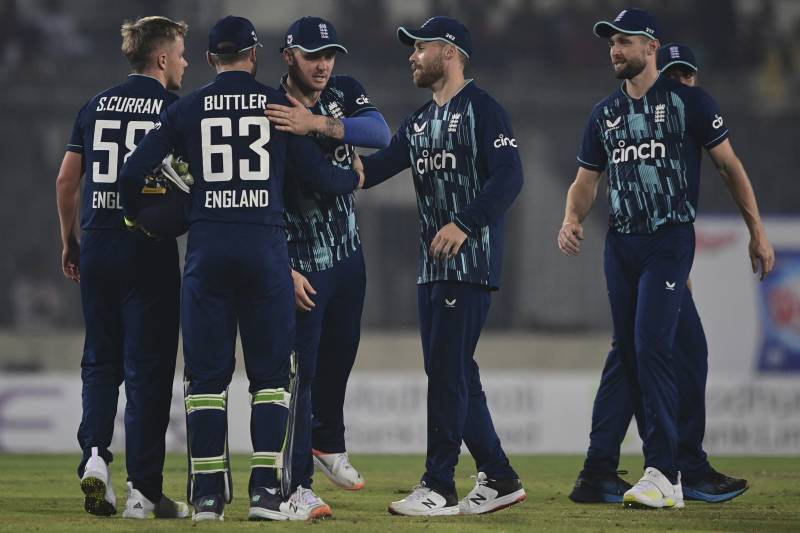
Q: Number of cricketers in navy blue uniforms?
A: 6